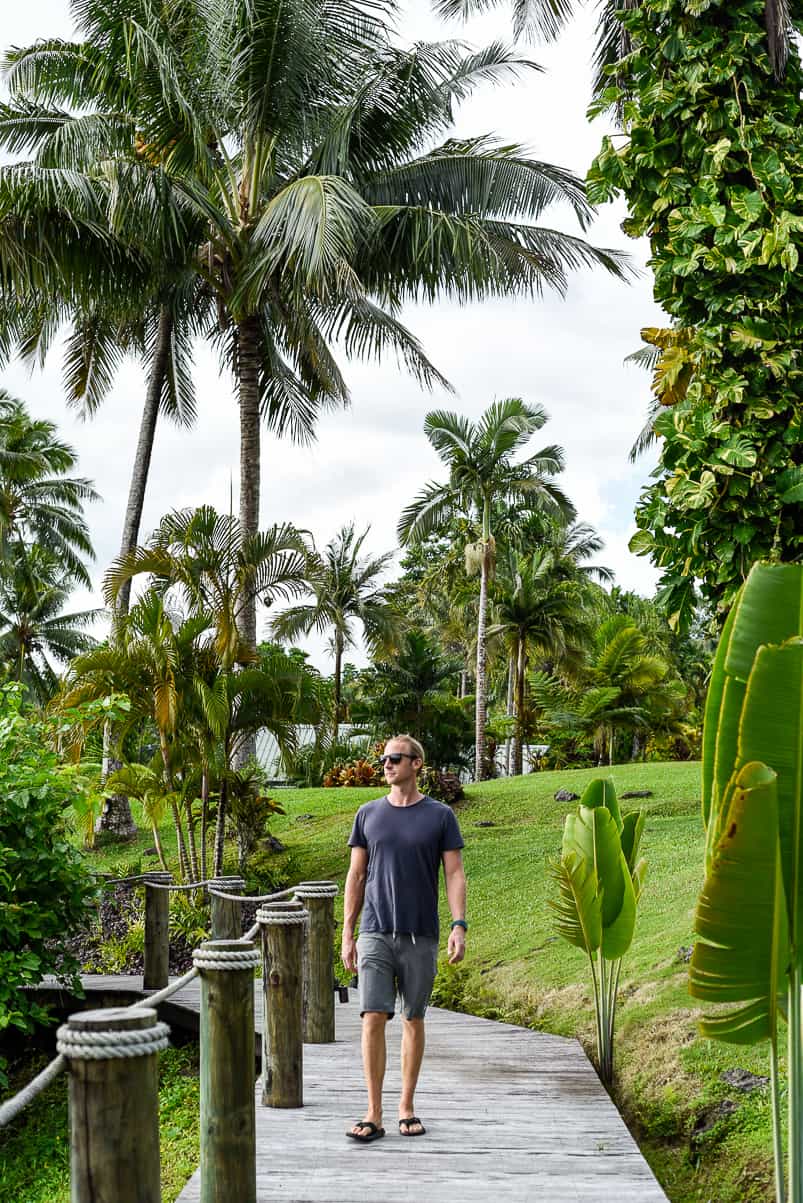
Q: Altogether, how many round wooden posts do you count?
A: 6